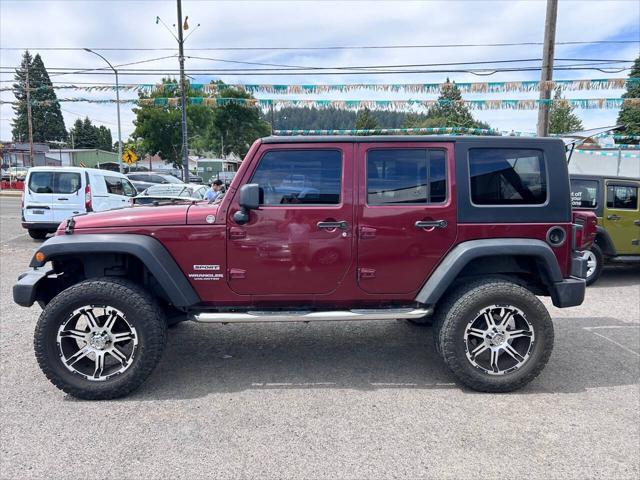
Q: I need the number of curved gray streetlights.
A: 1